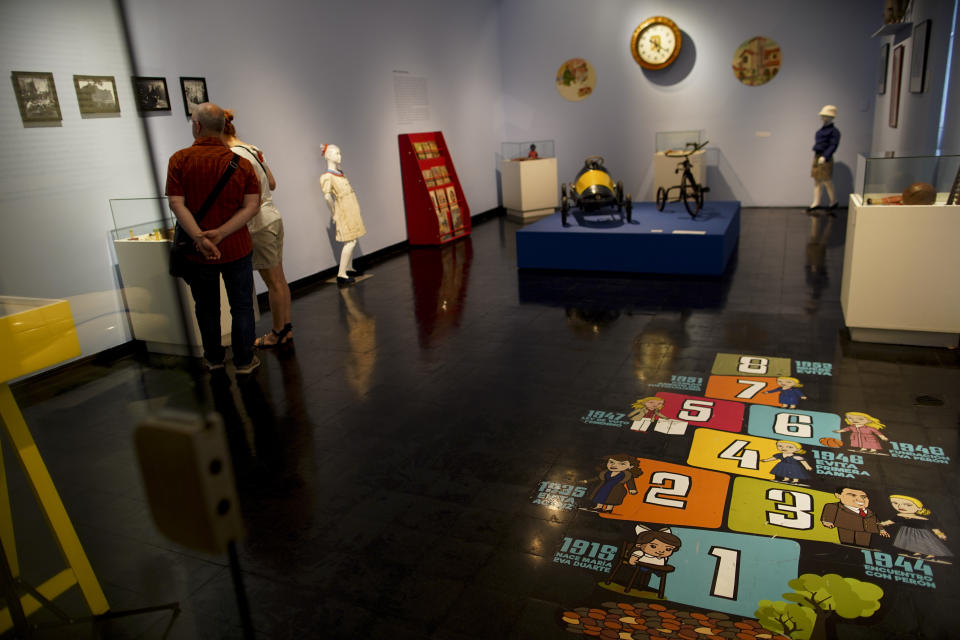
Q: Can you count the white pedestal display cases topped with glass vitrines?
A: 4